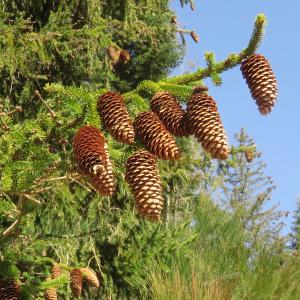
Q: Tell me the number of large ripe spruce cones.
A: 7